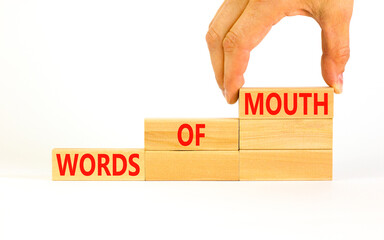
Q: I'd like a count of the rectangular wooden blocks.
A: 6